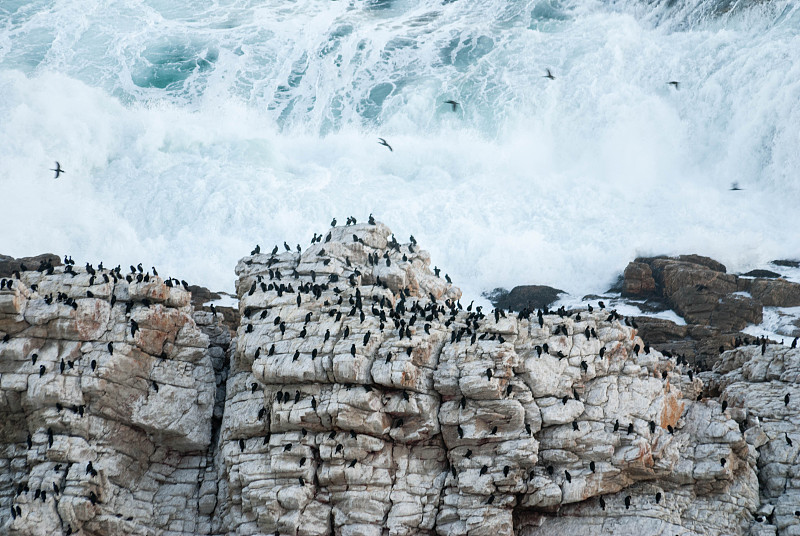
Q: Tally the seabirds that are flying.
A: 6